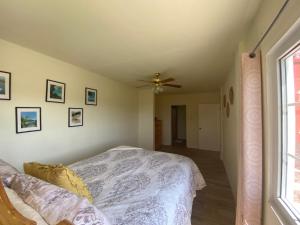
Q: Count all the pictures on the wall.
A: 5